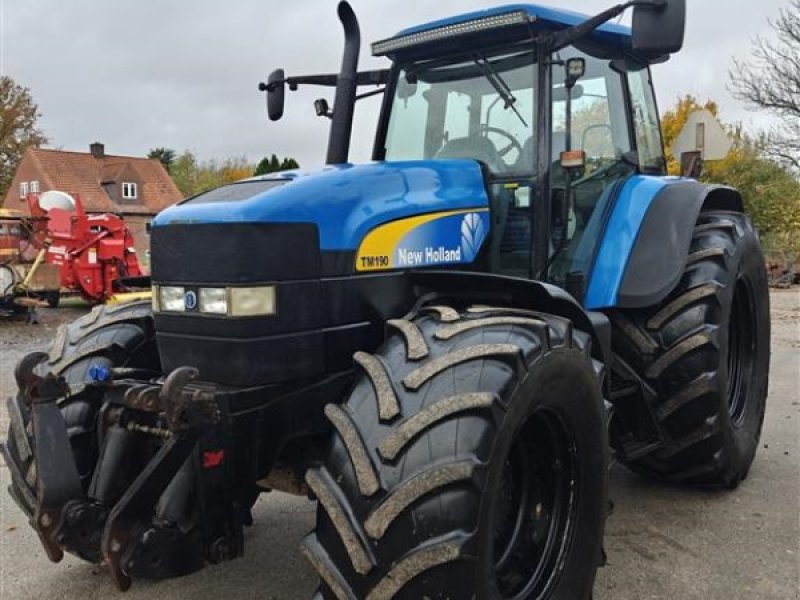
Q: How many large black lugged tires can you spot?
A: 3